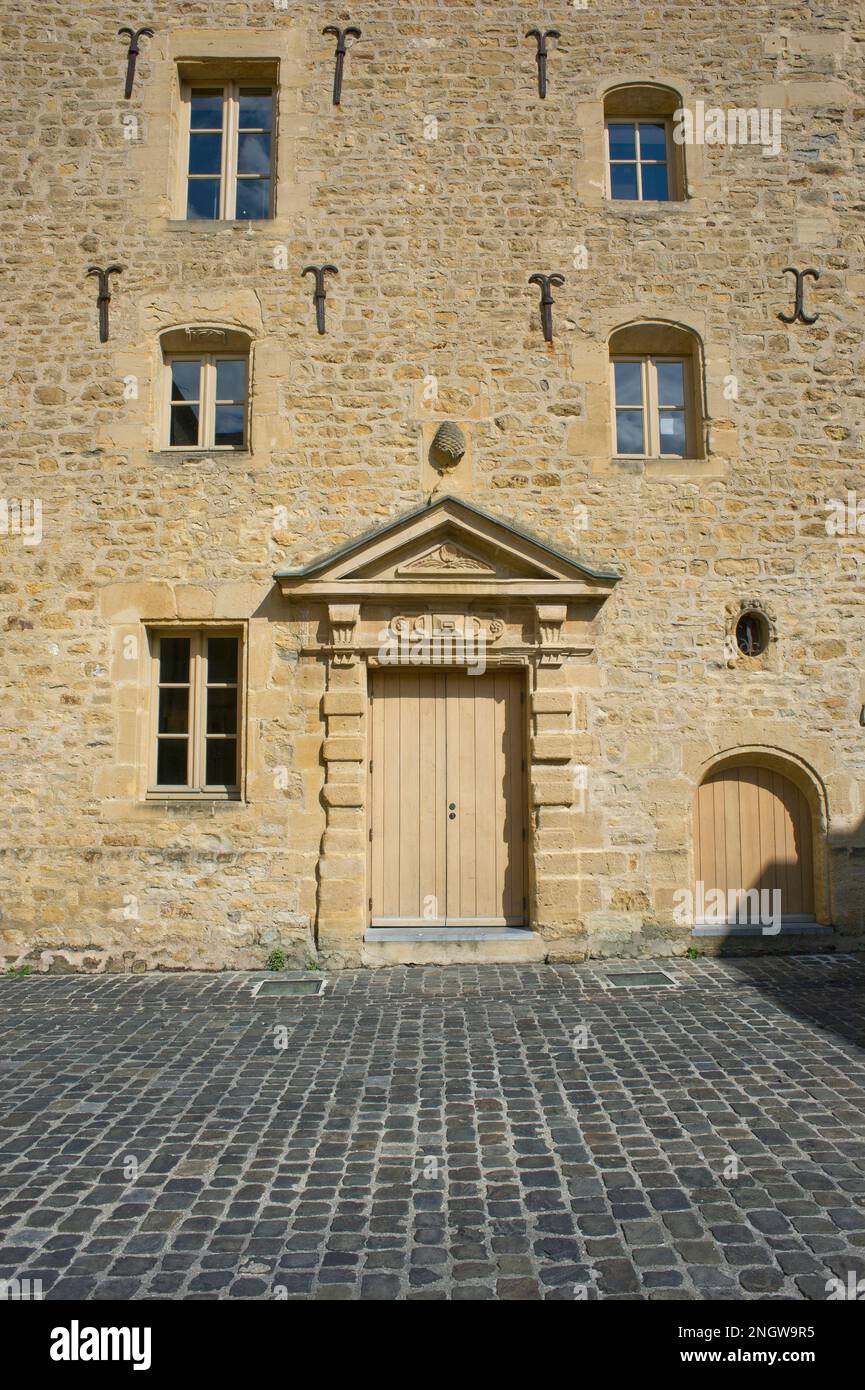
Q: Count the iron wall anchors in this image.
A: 7